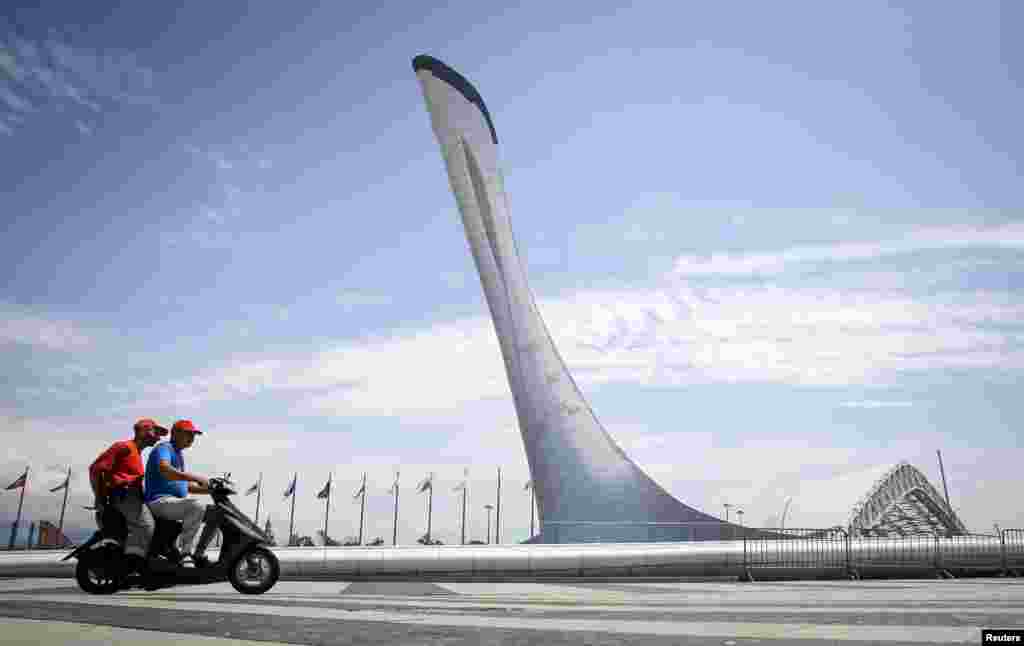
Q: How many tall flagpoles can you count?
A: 11